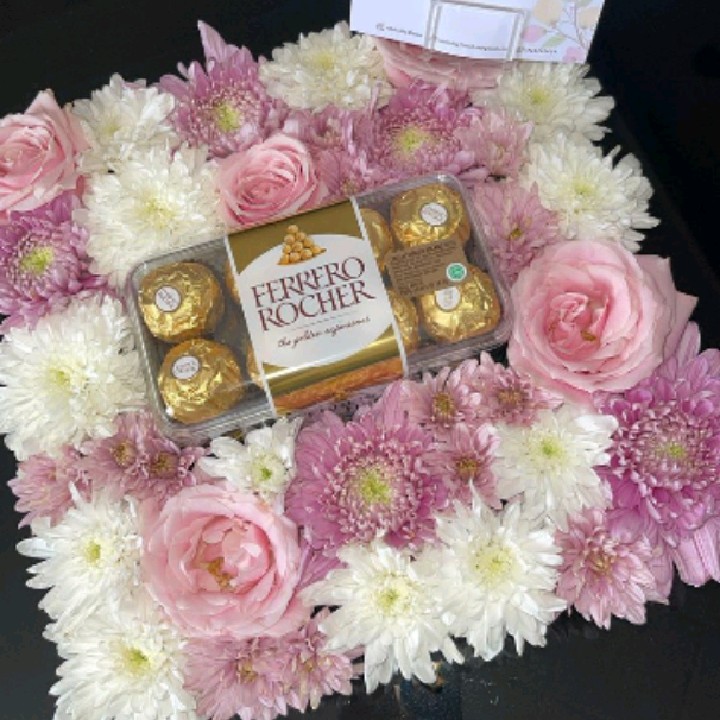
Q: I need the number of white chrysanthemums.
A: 12